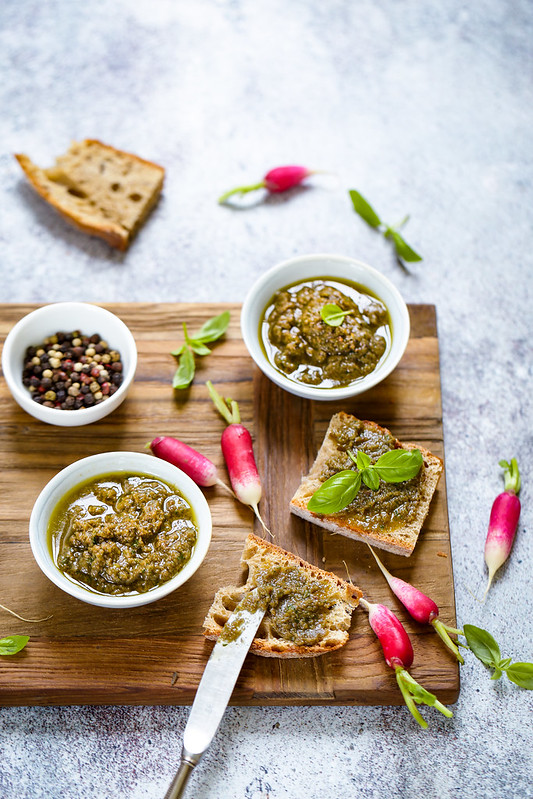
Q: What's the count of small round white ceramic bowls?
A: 3